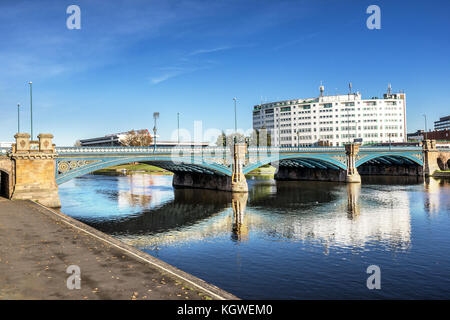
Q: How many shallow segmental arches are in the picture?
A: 3